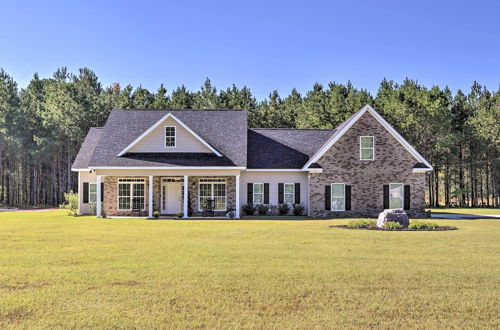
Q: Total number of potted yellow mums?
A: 2